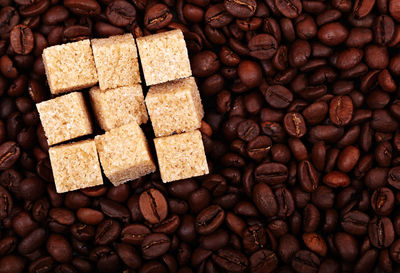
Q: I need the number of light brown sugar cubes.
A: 9